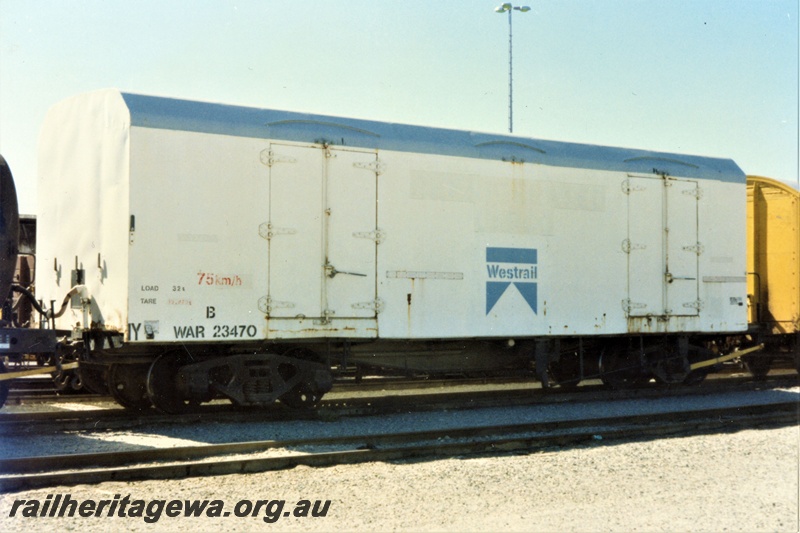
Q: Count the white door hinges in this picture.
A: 12